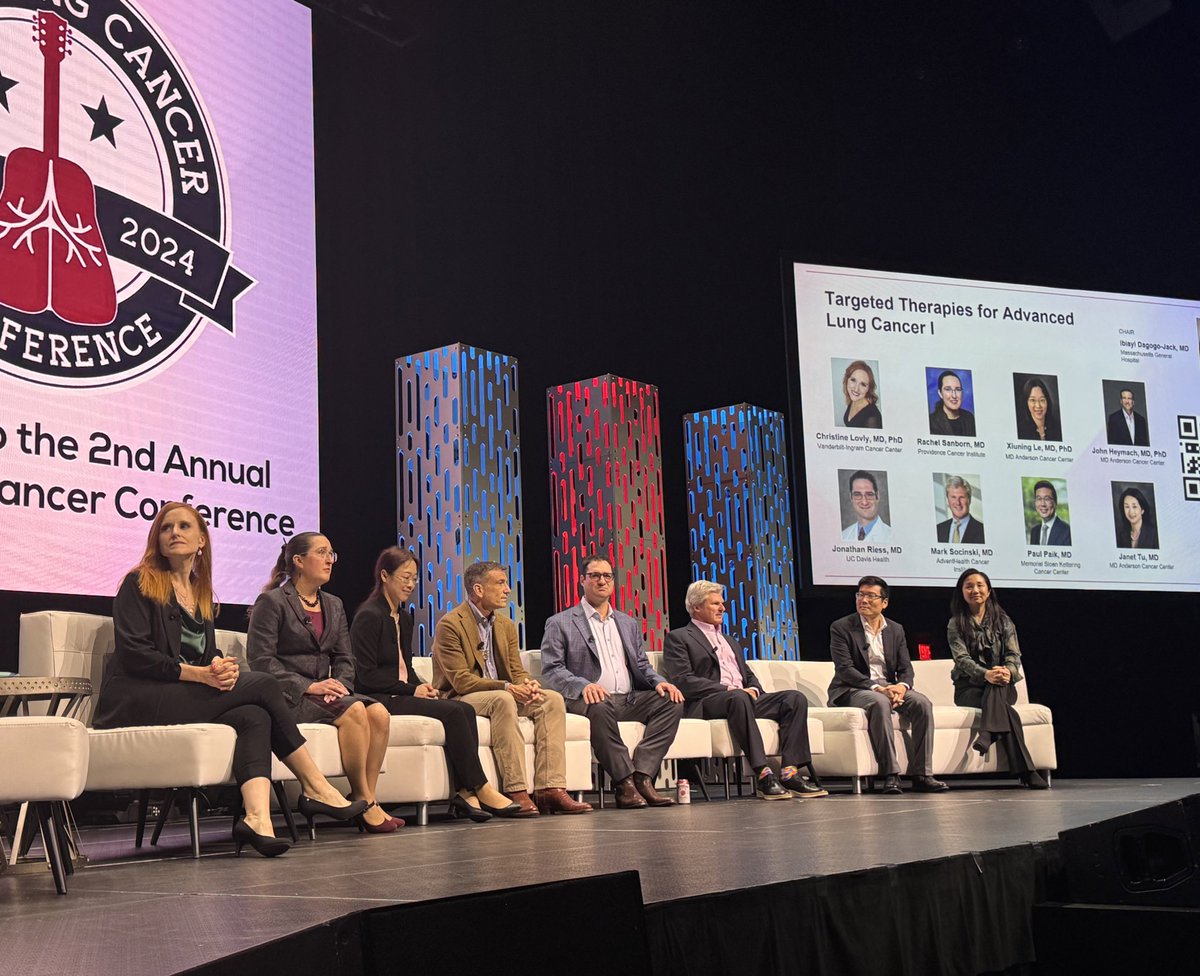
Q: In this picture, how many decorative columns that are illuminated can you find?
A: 3